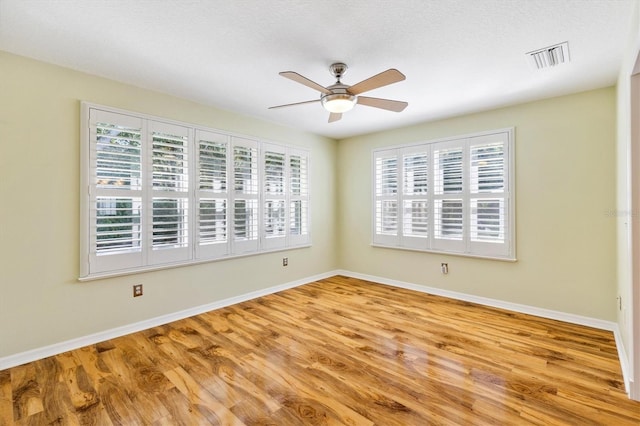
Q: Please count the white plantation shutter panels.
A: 10